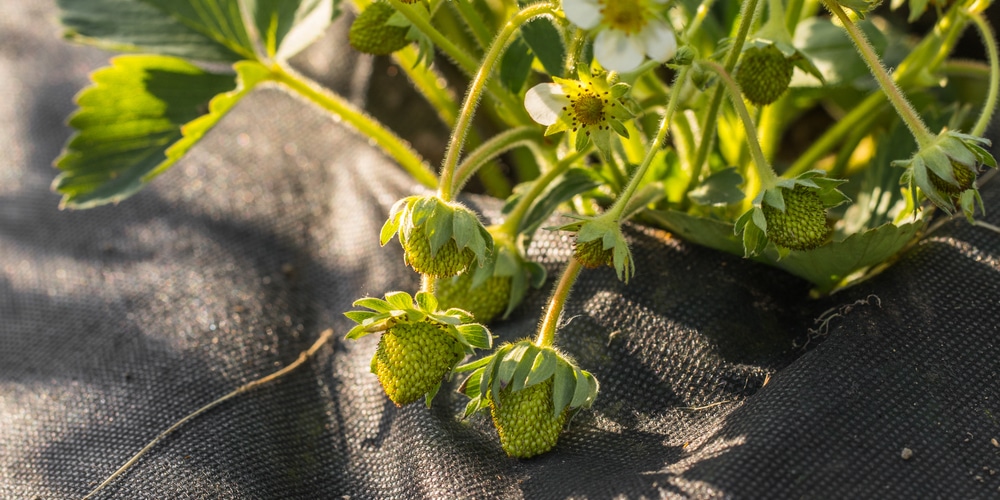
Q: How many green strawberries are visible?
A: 9